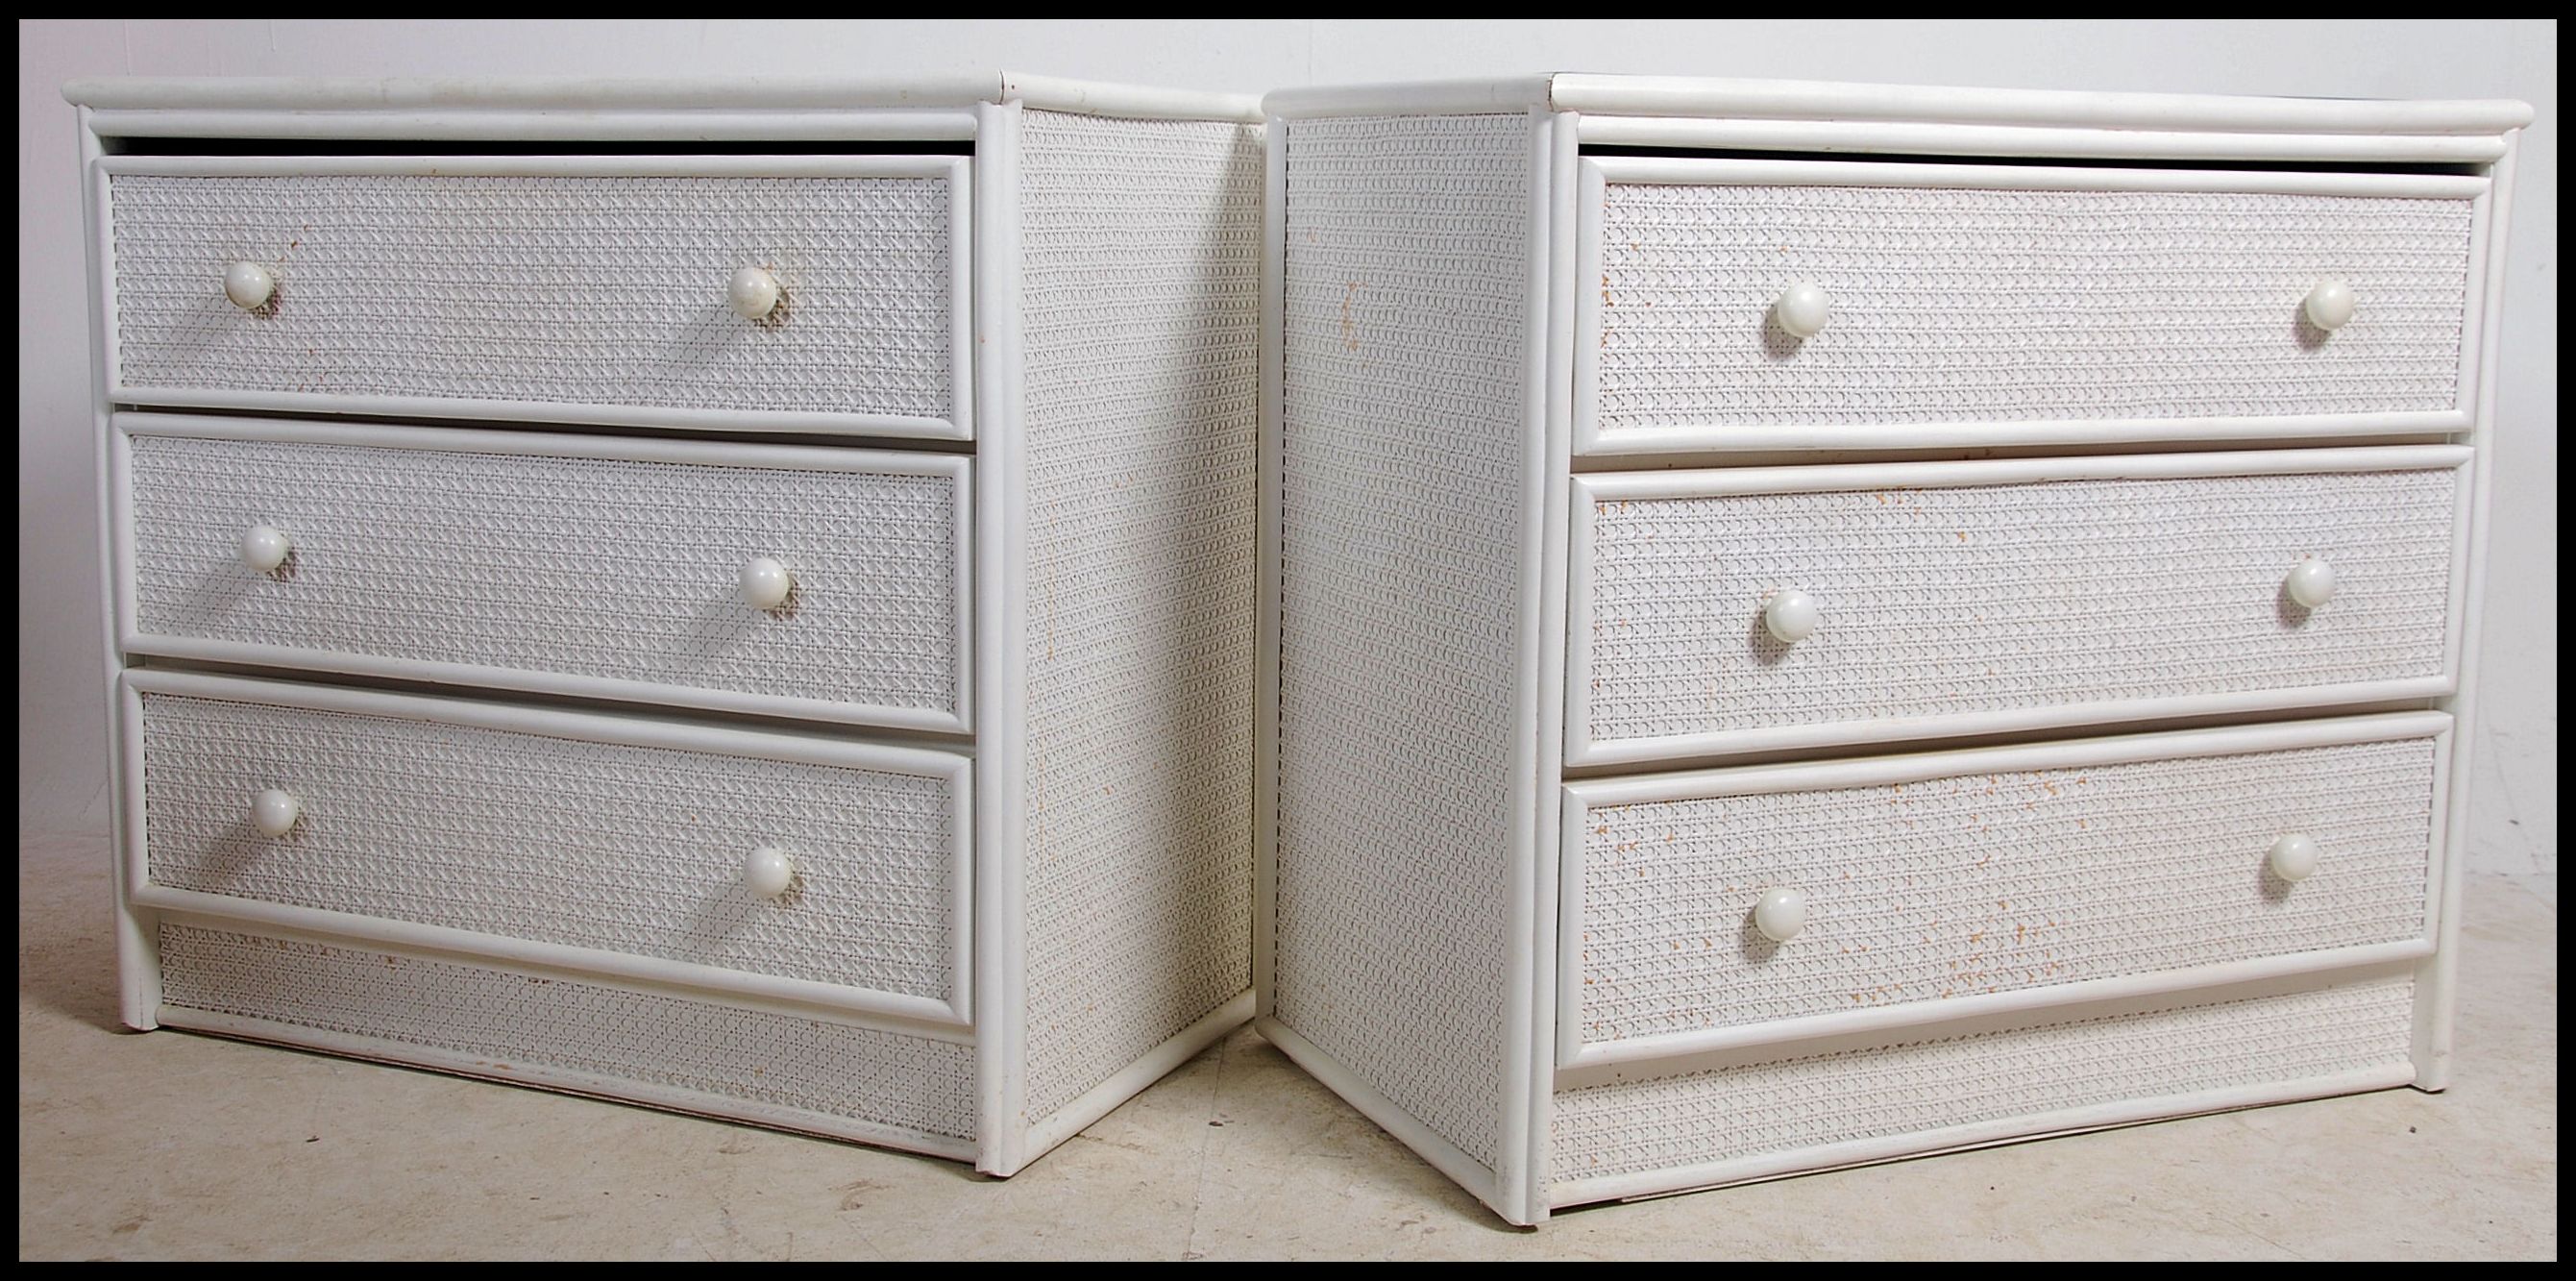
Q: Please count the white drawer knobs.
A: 12